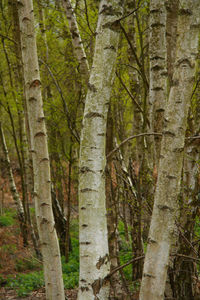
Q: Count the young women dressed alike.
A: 0